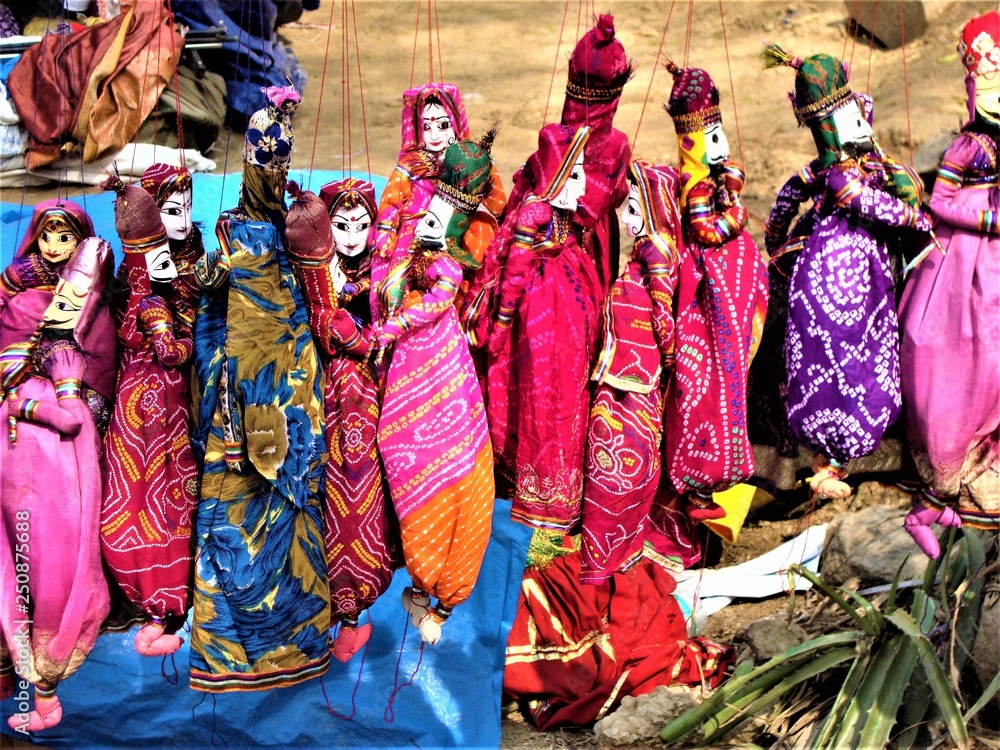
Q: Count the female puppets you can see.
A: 6